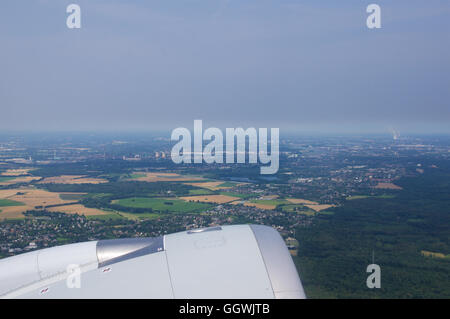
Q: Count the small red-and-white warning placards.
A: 2